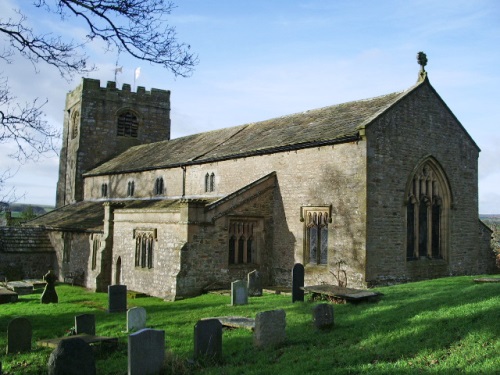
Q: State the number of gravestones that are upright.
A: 13